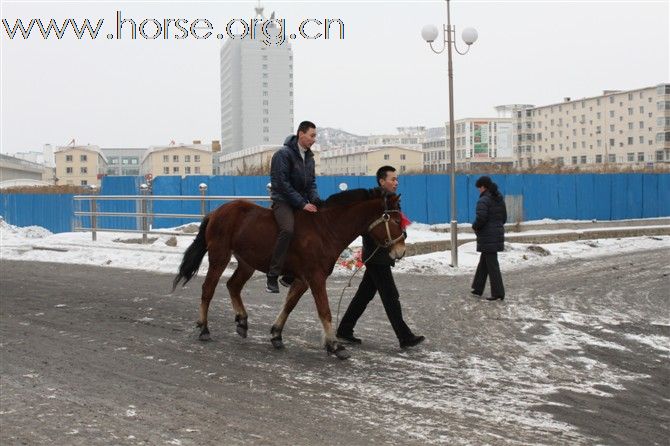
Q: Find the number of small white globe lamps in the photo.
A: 2